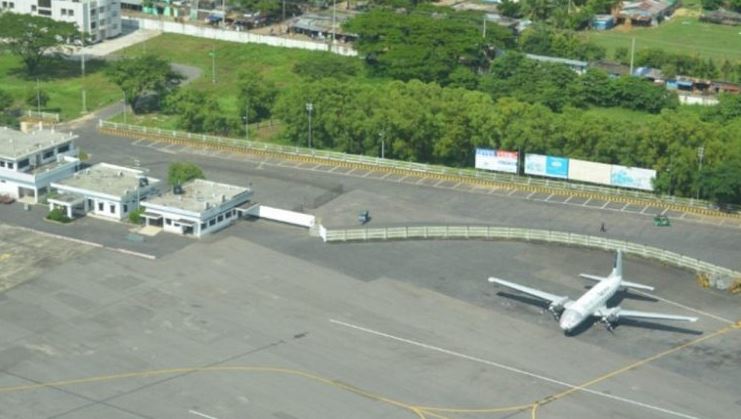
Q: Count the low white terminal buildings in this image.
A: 3